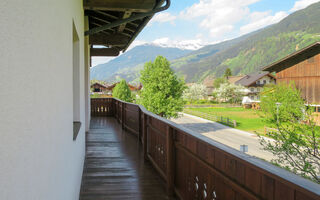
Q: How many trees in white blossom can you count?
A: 2